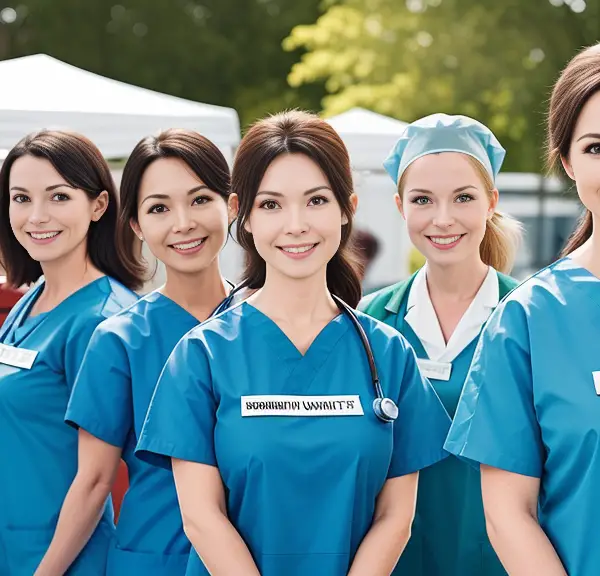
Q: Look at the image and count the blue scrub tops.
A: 4